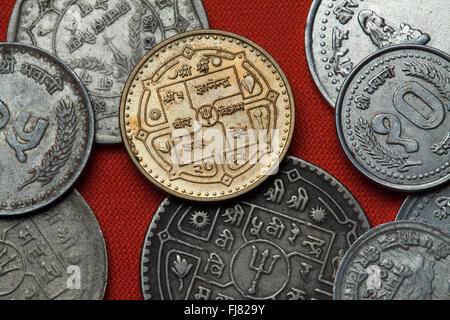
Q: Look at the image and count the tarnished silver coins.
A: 8